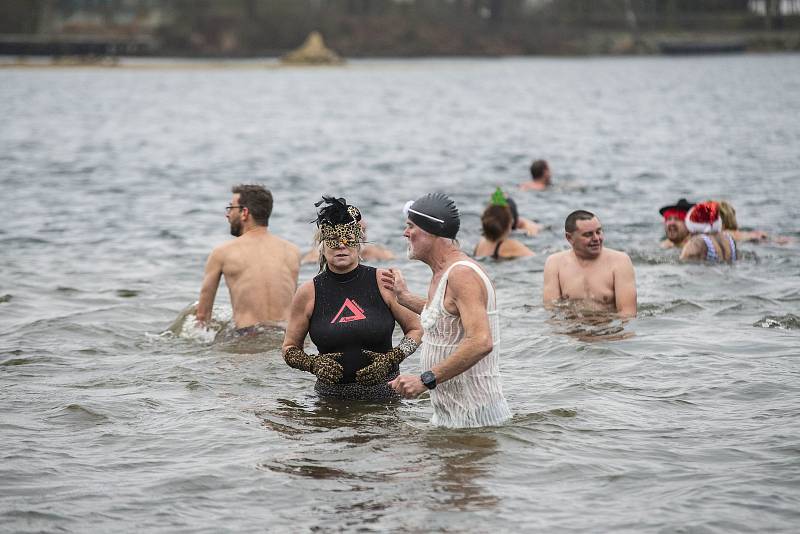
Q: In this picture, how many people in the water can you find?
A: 11